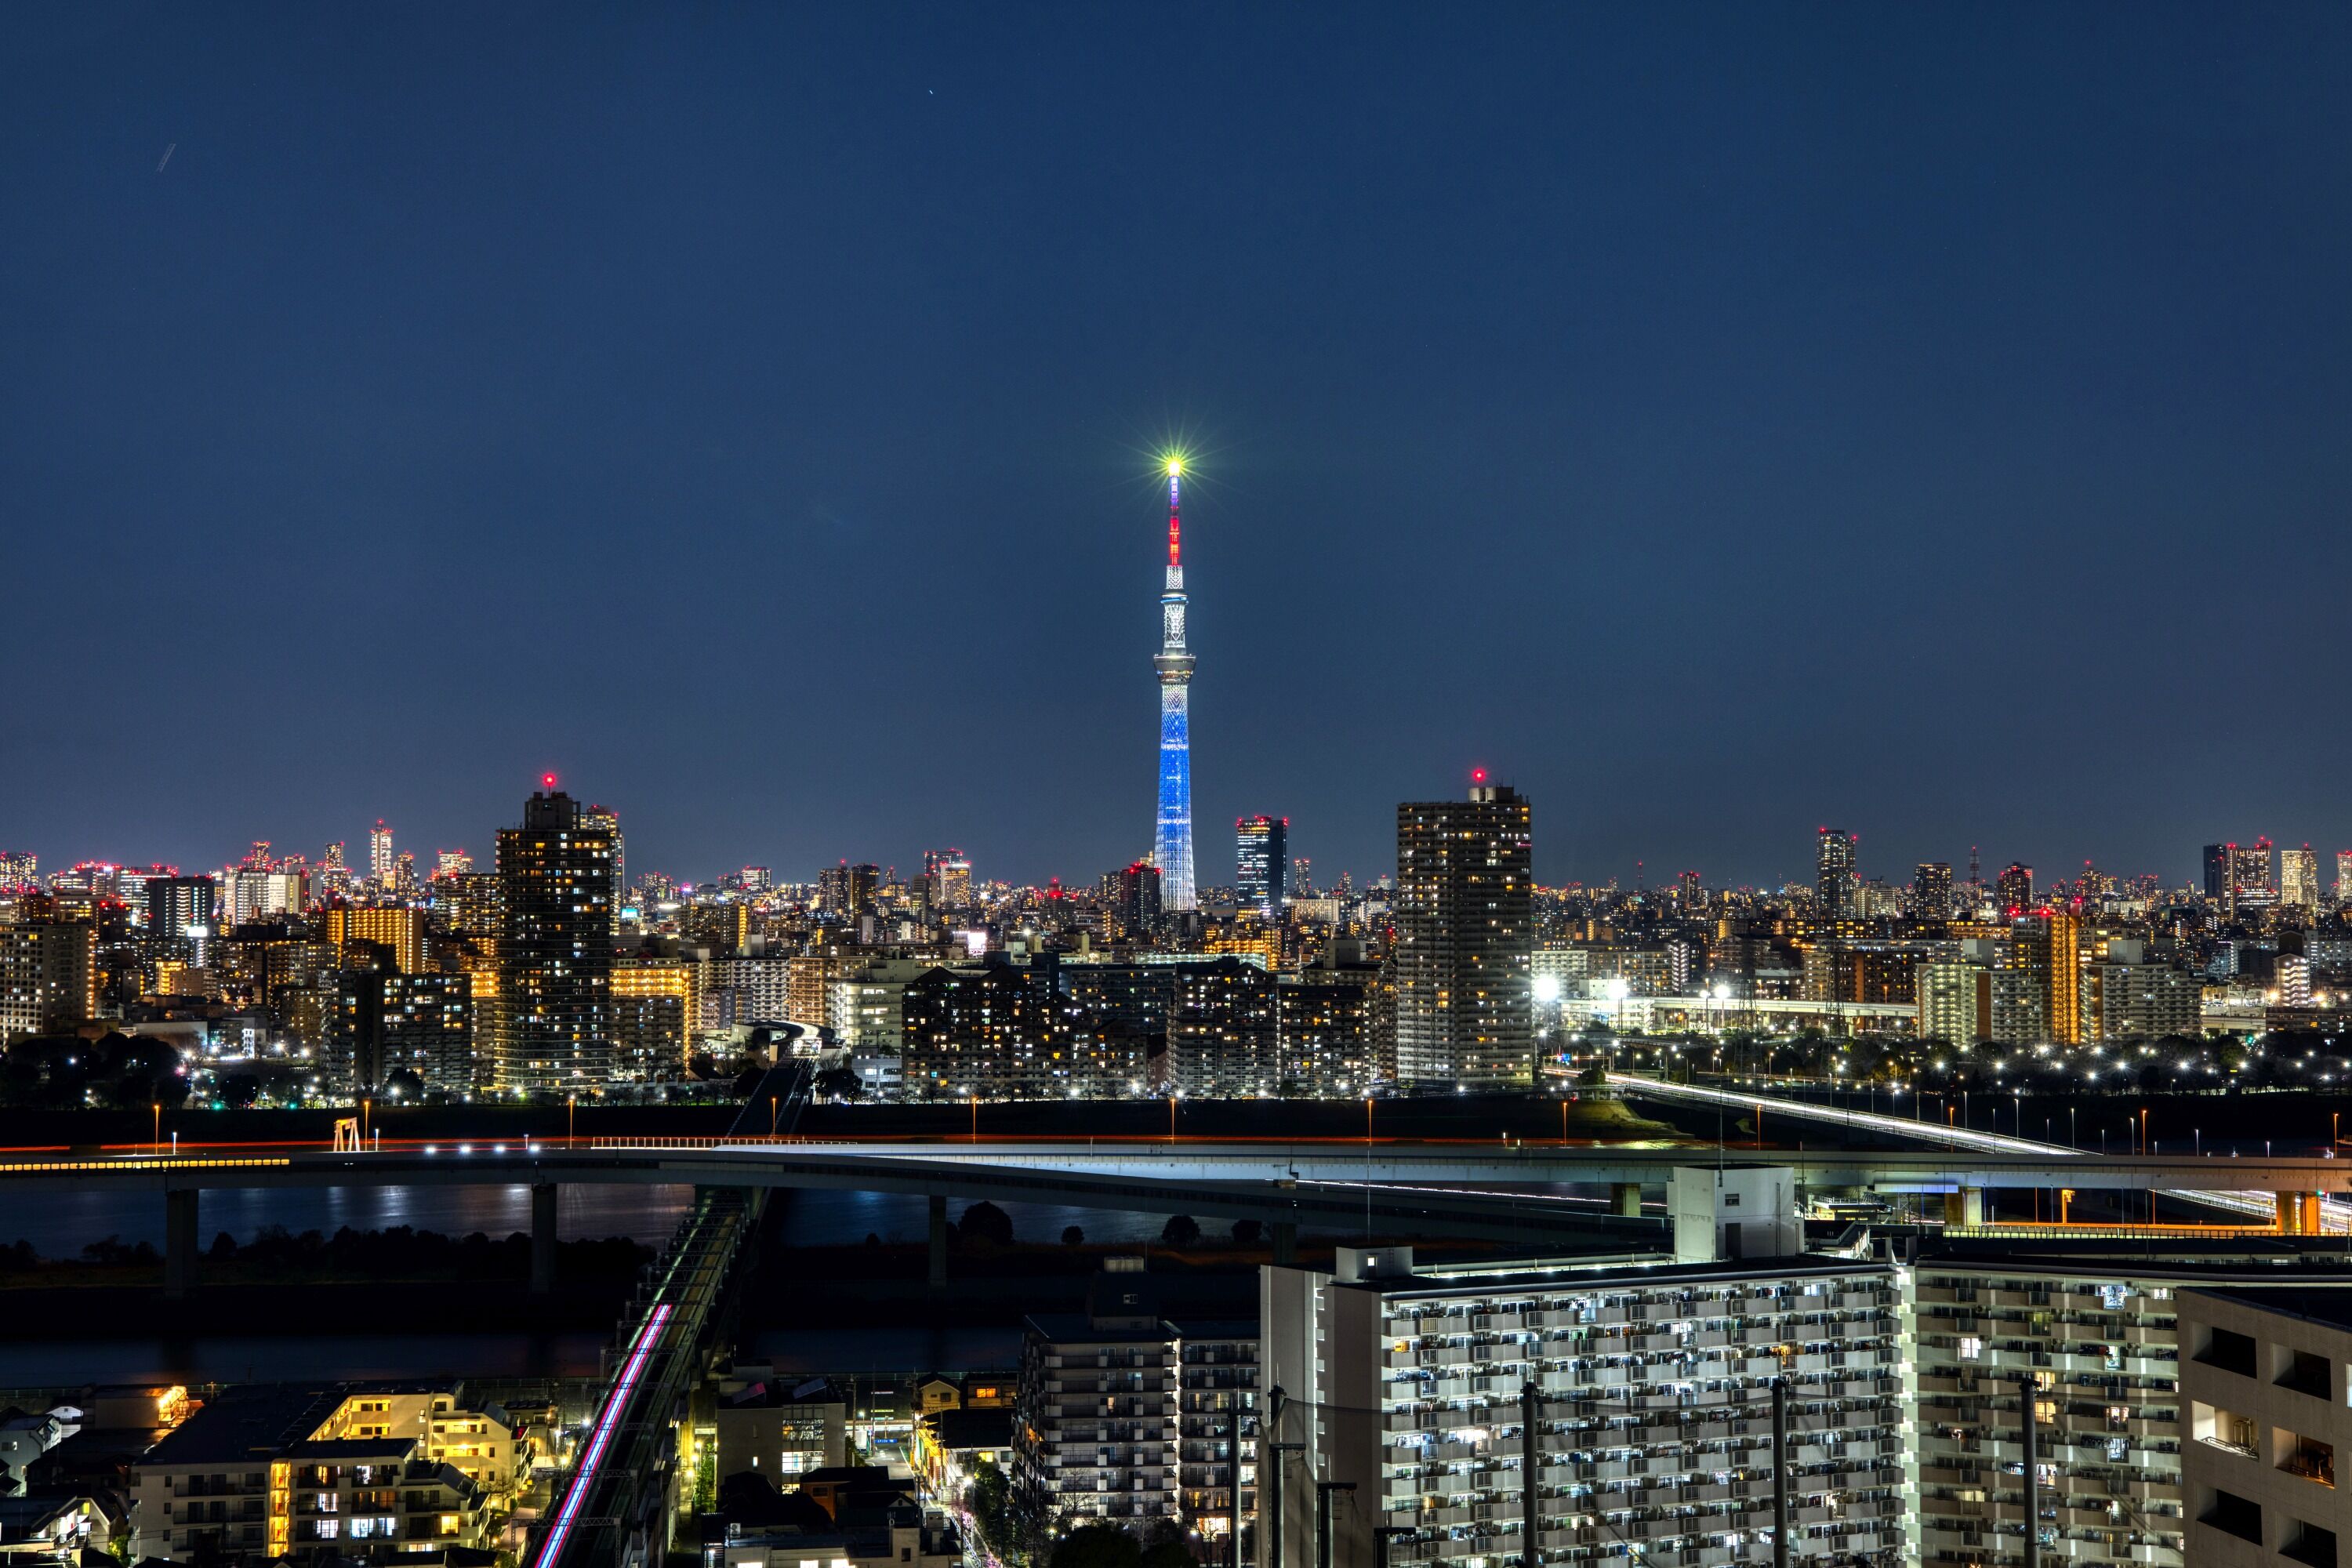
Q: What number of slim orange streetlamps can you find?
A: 12